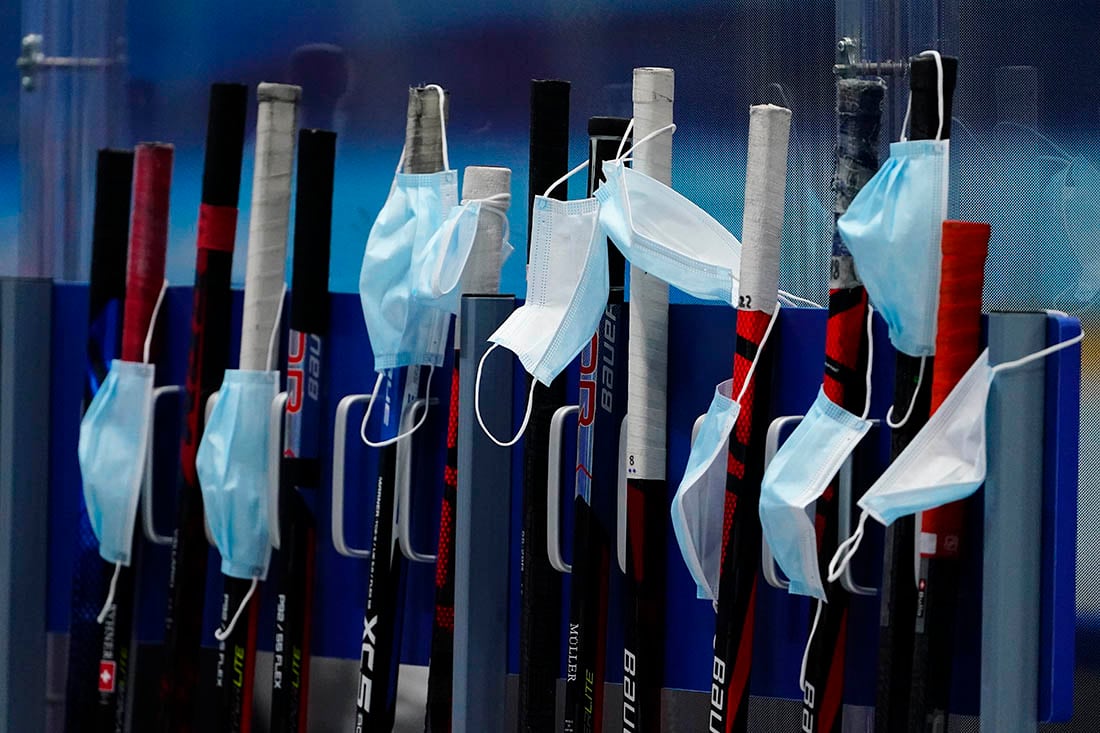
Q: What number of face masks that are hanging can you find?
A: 10